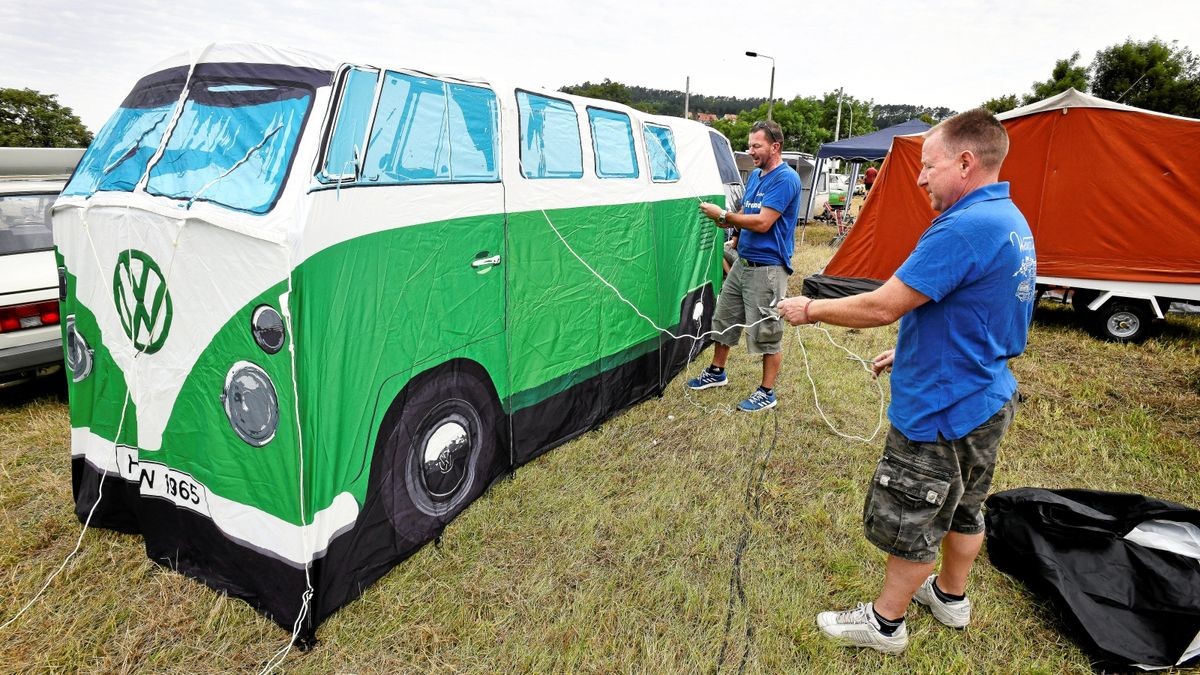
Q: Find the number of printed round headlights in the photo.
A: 2